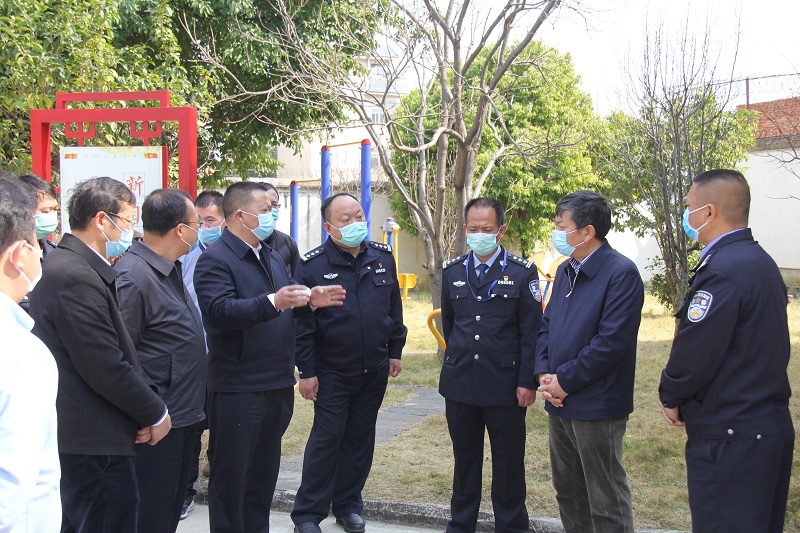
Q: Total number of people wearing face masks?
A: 11